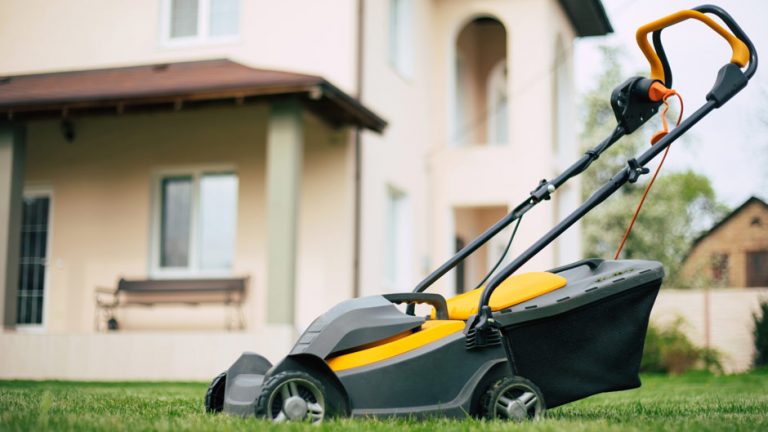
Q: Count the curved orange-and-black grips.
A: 1